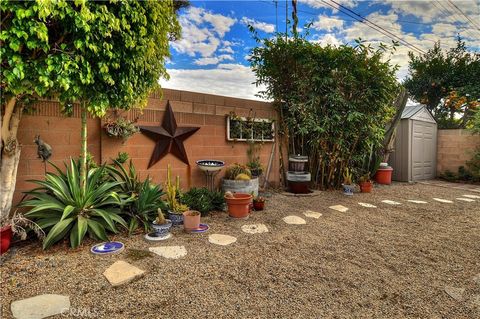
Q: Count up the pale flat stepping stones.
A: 14